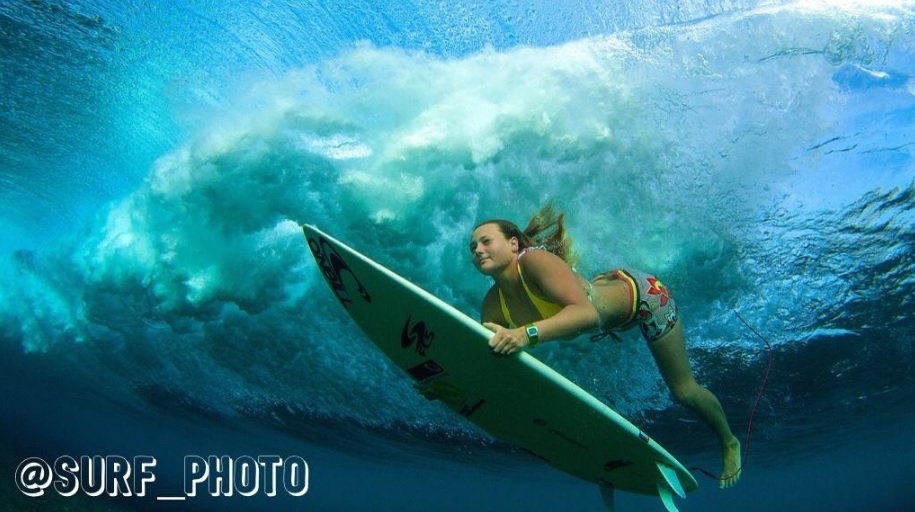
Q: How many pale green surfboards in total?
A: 1